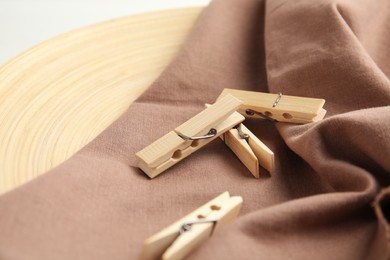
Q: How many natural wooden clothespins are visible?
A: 4